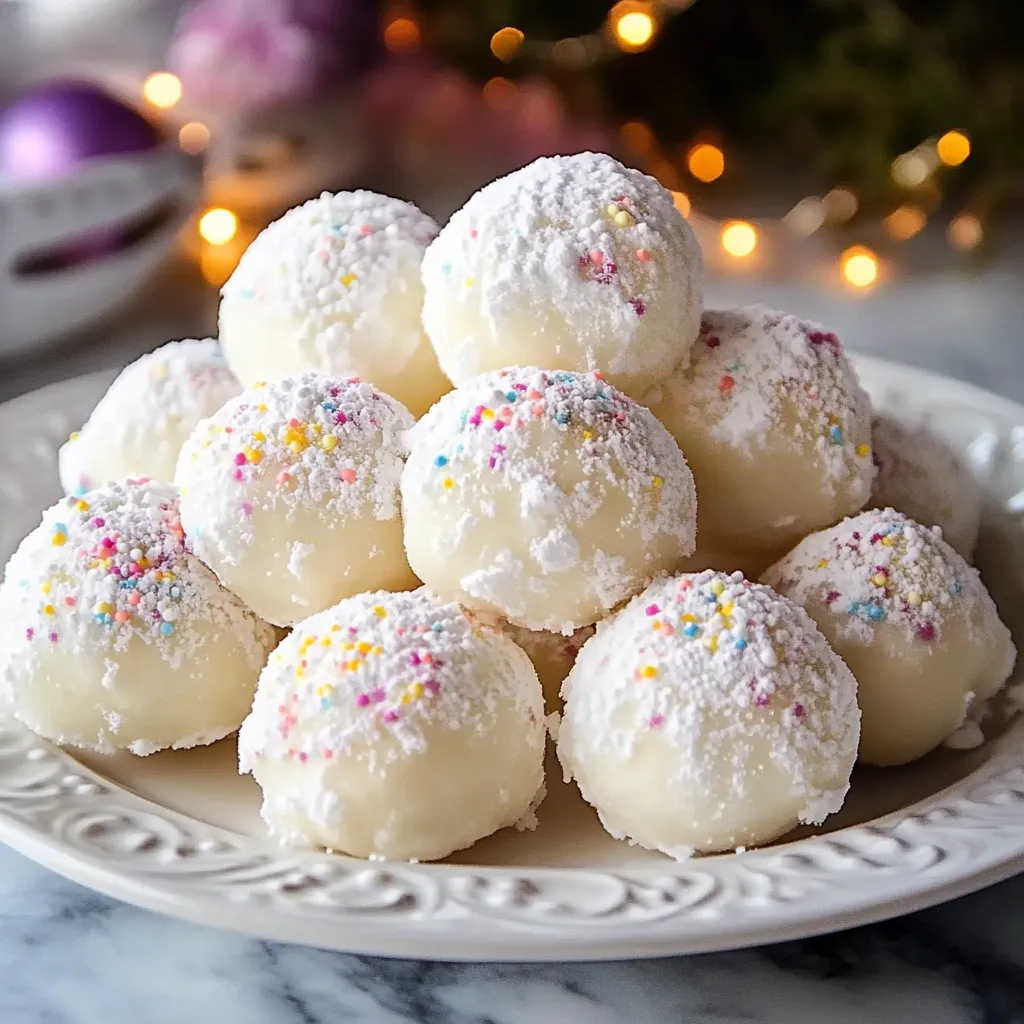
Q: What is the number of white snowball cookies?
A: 11